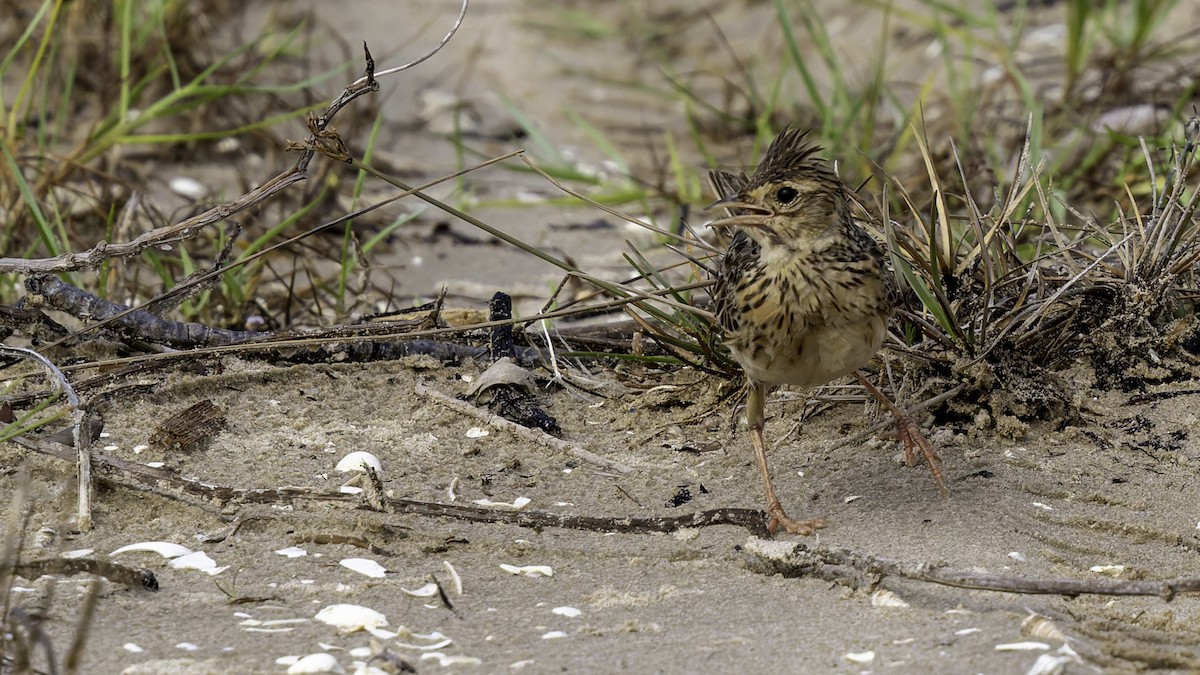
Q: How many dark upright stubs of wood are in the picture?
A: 1